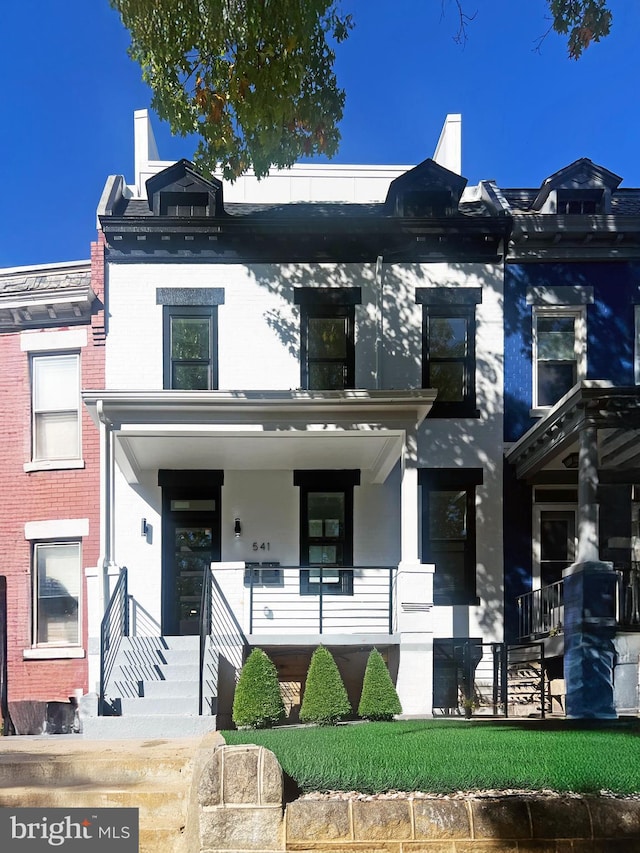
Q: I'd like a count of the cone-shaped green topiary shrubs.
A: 3